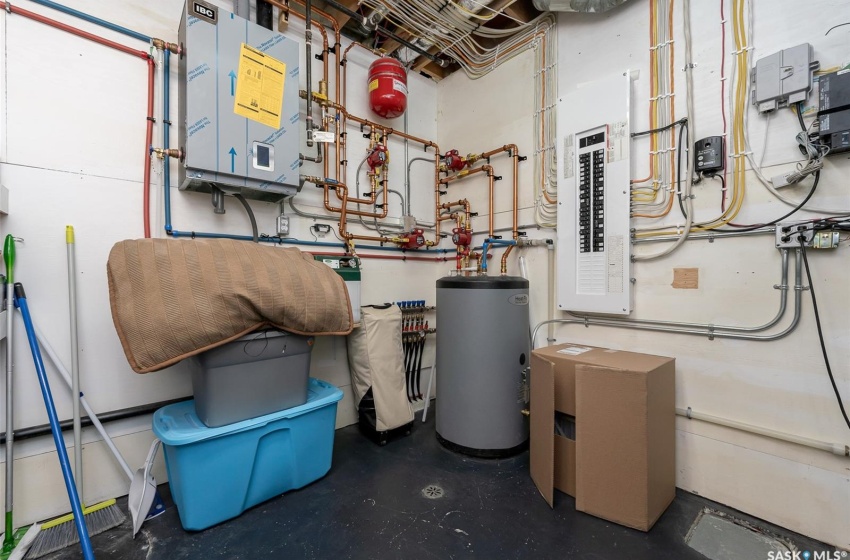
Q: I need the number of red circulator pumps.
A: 4